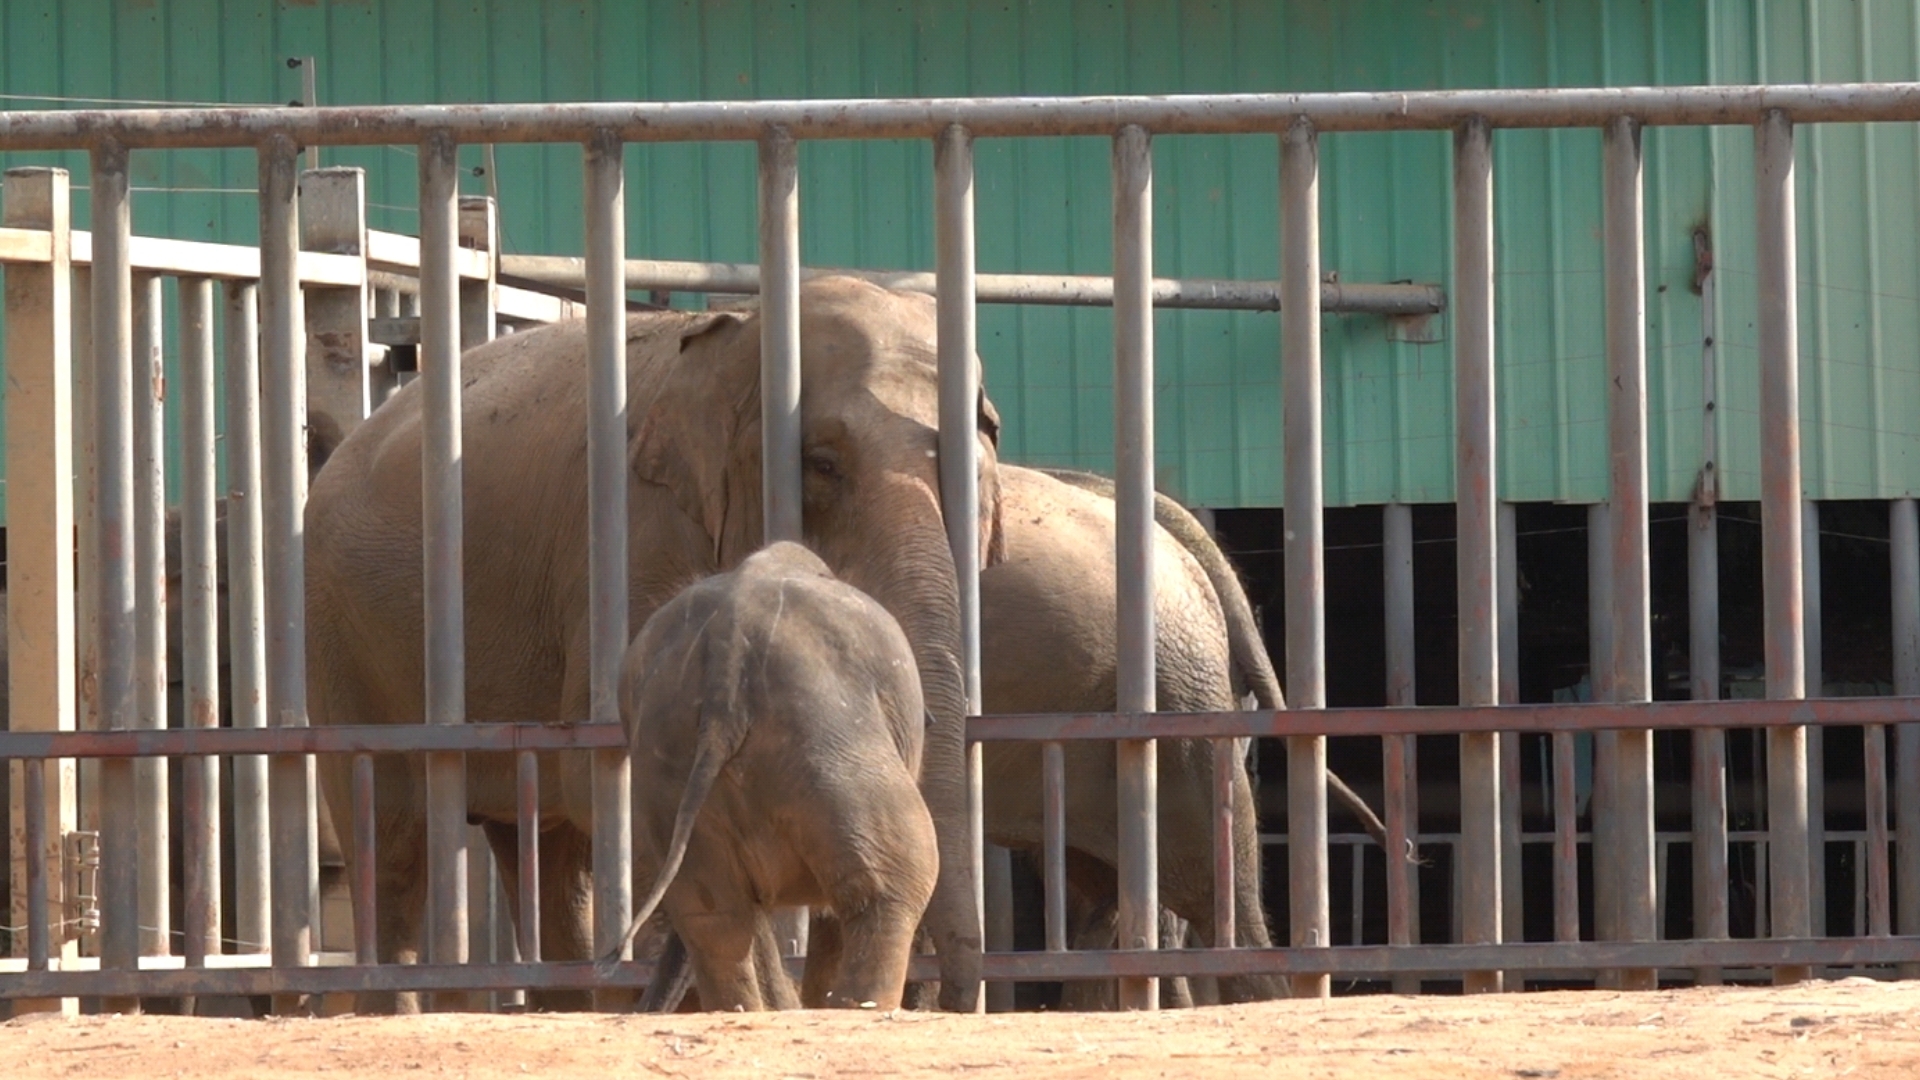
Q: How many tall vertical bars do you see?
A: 11